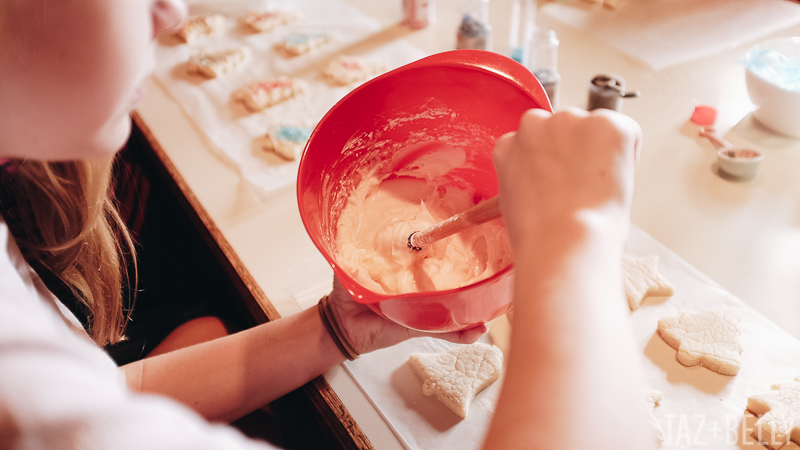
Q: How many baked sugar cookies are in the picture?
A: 12